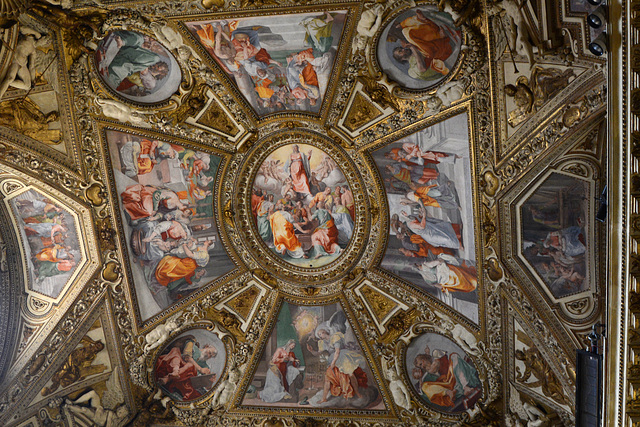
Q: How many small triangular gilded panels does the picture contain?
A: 4